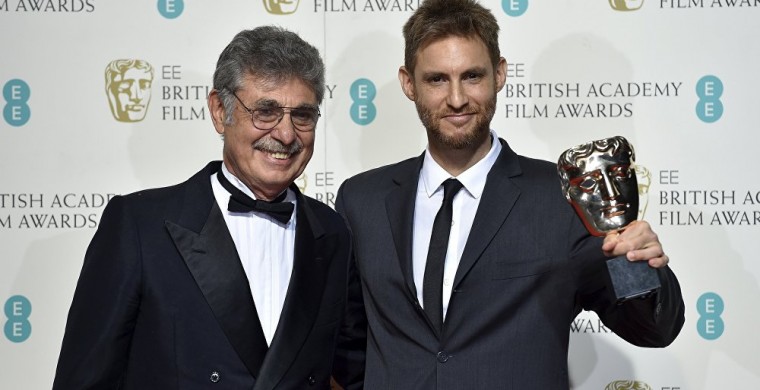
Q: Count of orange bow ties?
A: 0